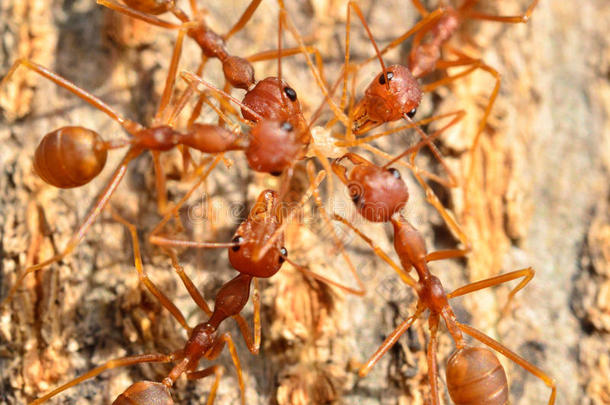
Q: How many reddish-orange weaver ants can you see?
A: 5